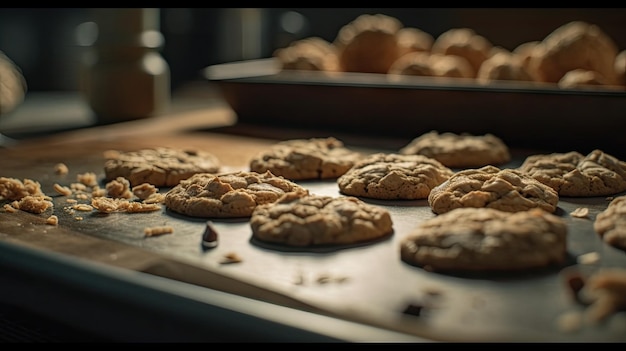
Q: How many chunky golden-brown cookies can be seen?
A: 10